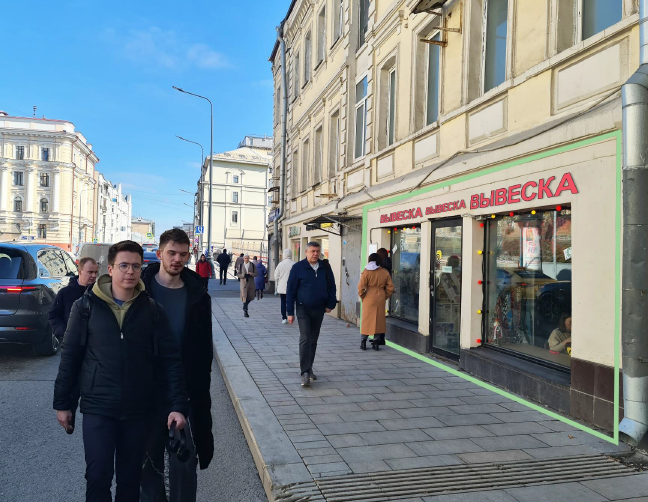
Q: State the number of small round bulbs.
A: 15